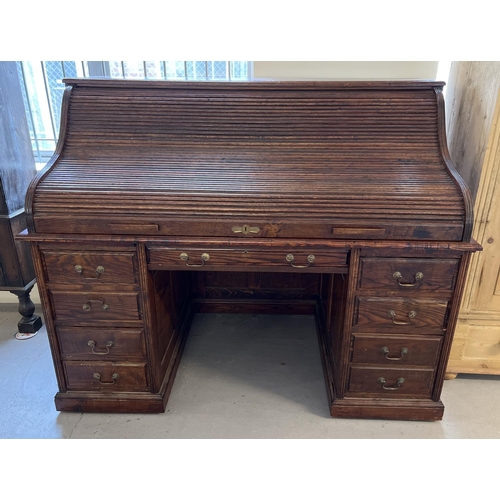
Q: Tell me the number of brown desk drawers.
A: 9